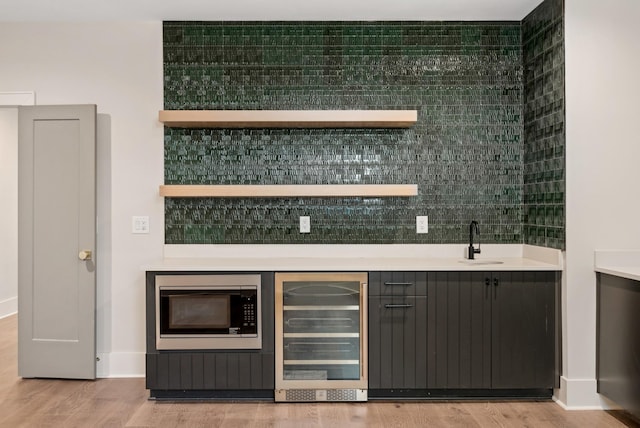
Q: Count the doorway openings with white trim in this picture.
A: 1